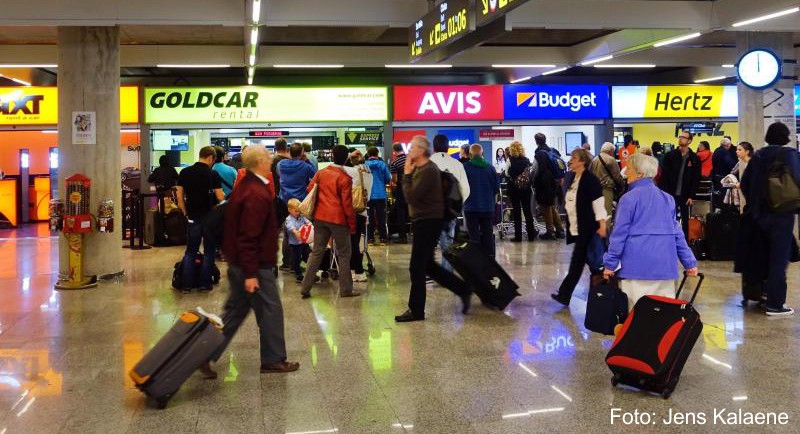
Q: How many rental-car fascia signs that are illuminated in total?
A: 5